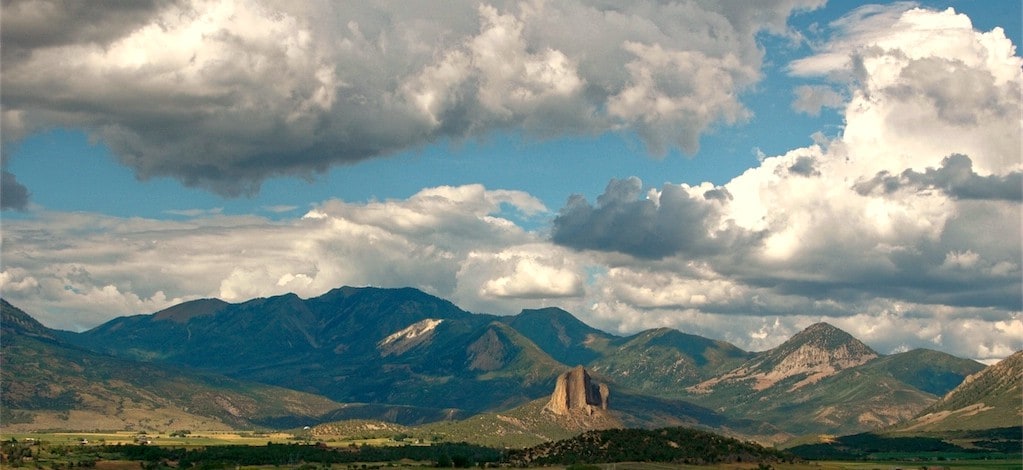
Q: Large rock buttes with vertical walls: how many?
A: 1